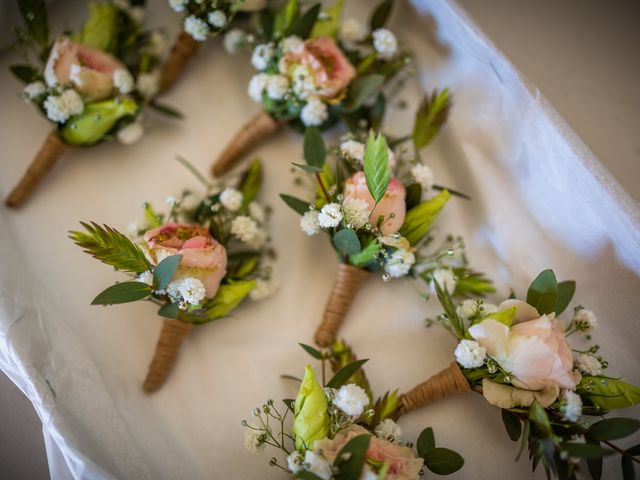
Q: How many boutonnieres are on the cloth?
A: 7